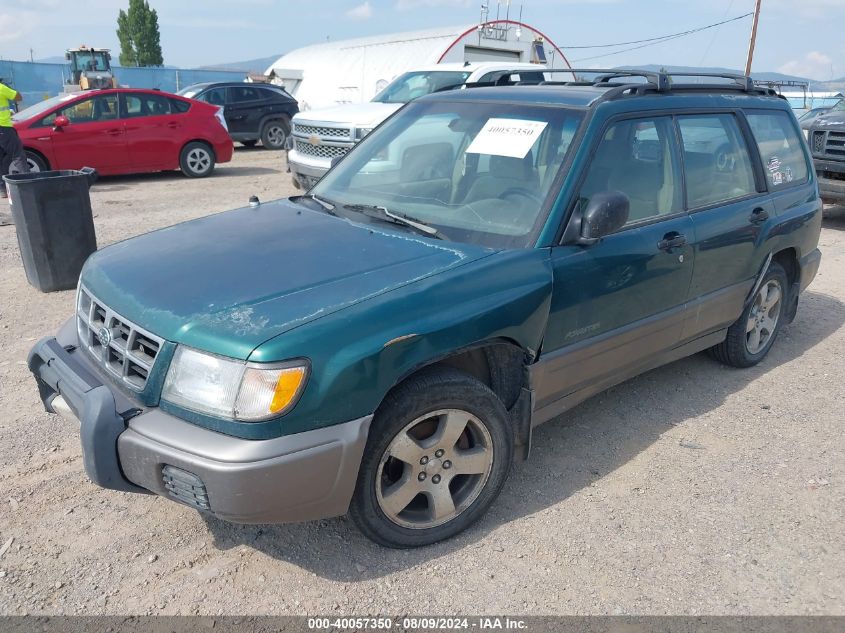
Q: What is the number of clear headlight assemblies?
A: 1